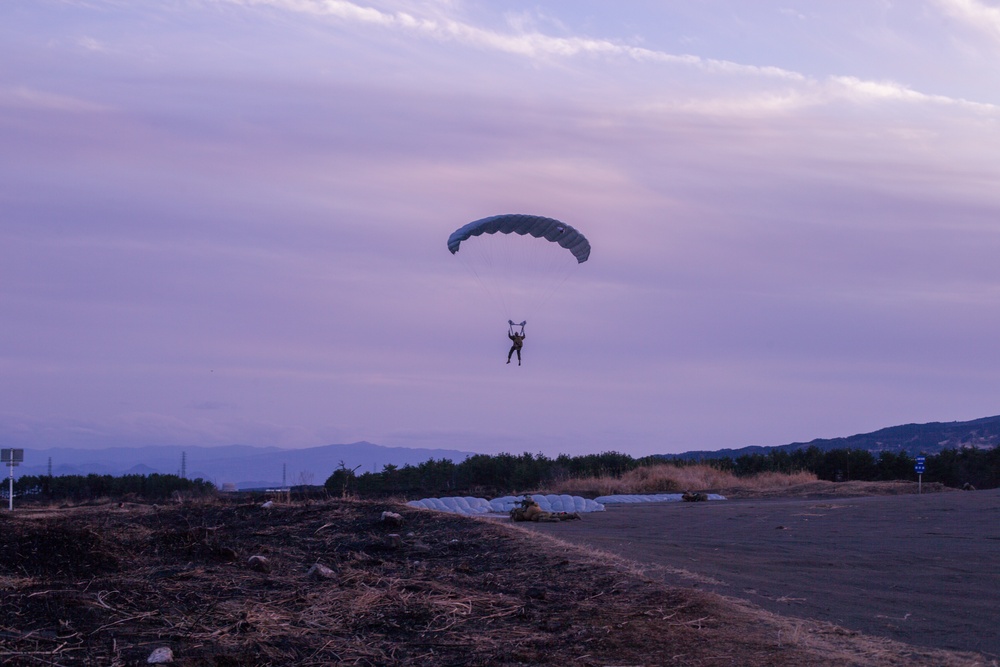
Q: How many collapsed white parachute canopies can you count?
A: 3